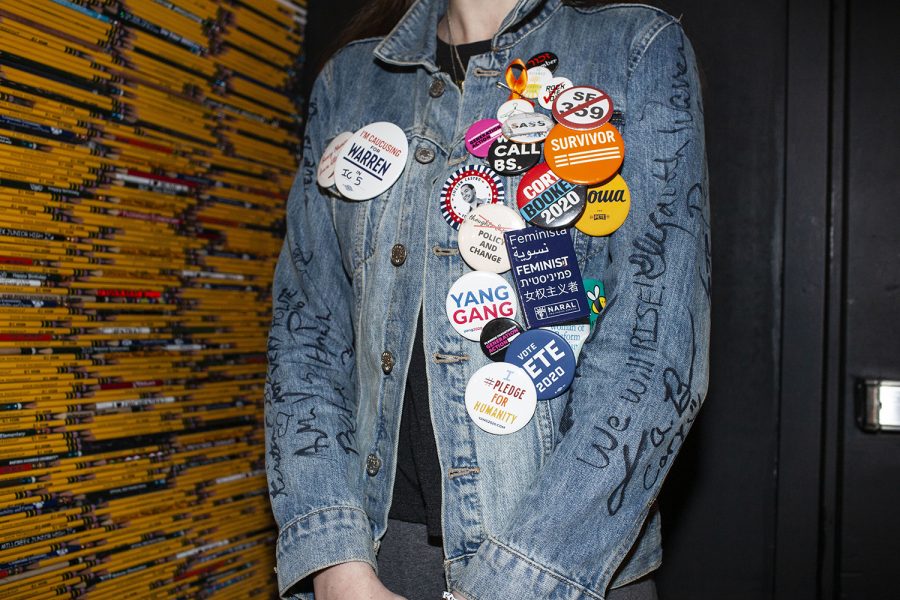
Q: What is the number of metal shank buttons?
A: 5